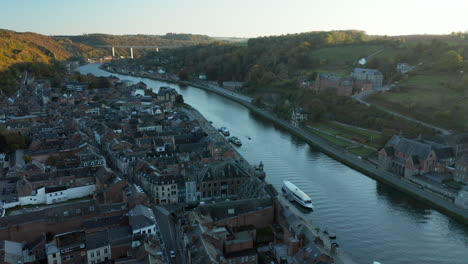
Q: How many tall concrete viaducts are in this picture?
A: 1